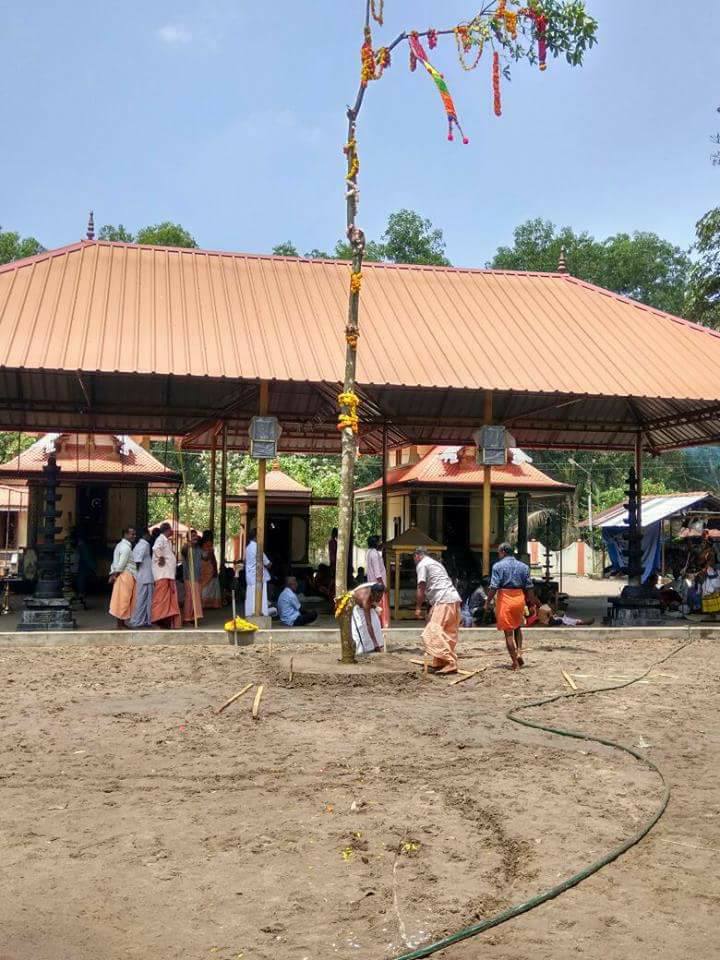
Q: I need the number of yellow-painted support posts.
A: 2